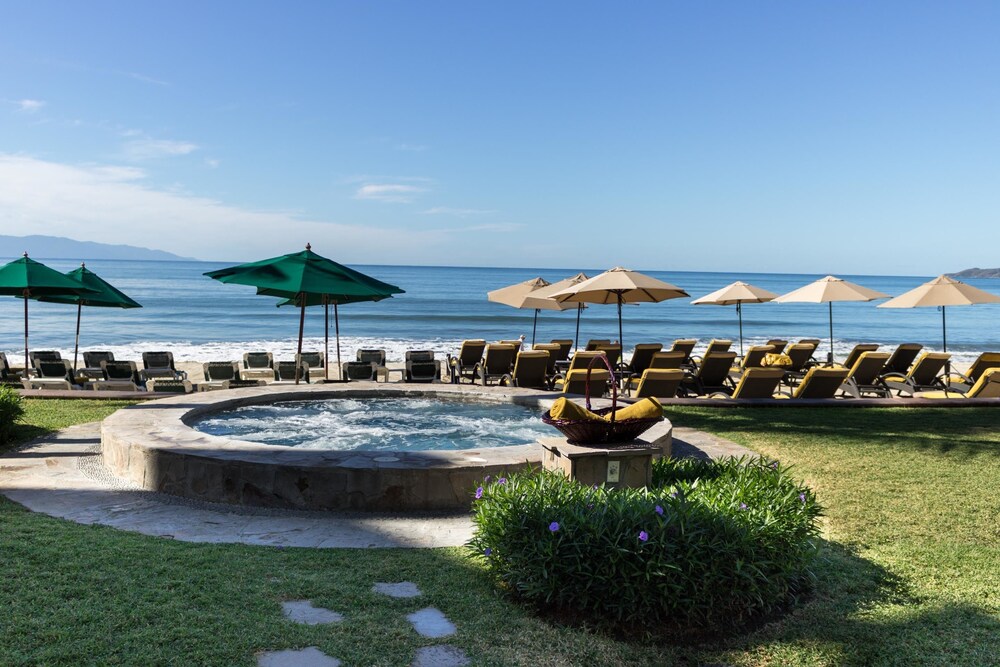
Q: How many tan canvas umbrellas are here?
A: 6